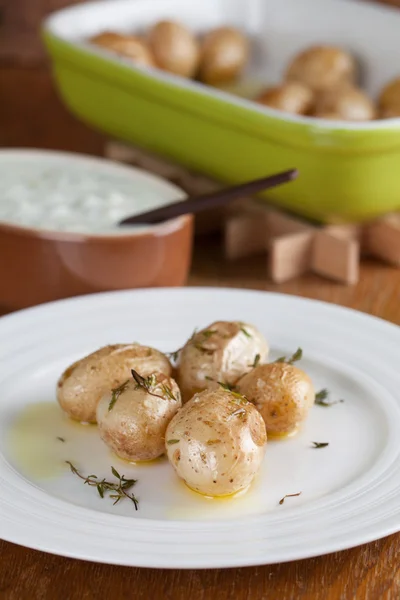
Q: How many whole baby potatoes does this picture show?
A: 12